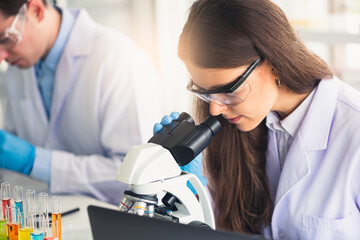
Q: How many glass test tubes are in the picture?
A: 10